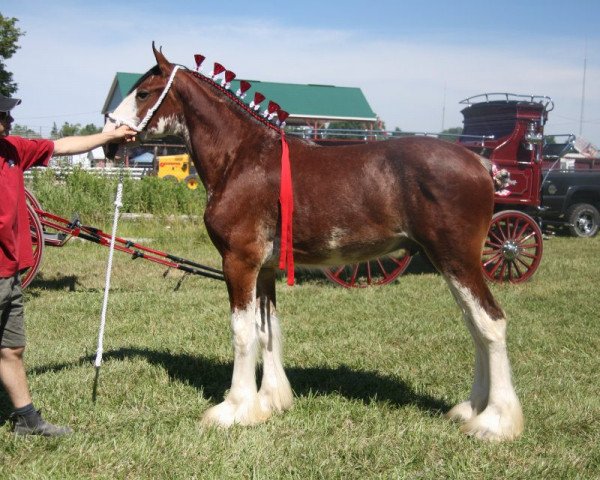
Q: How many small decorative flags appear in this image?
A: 7